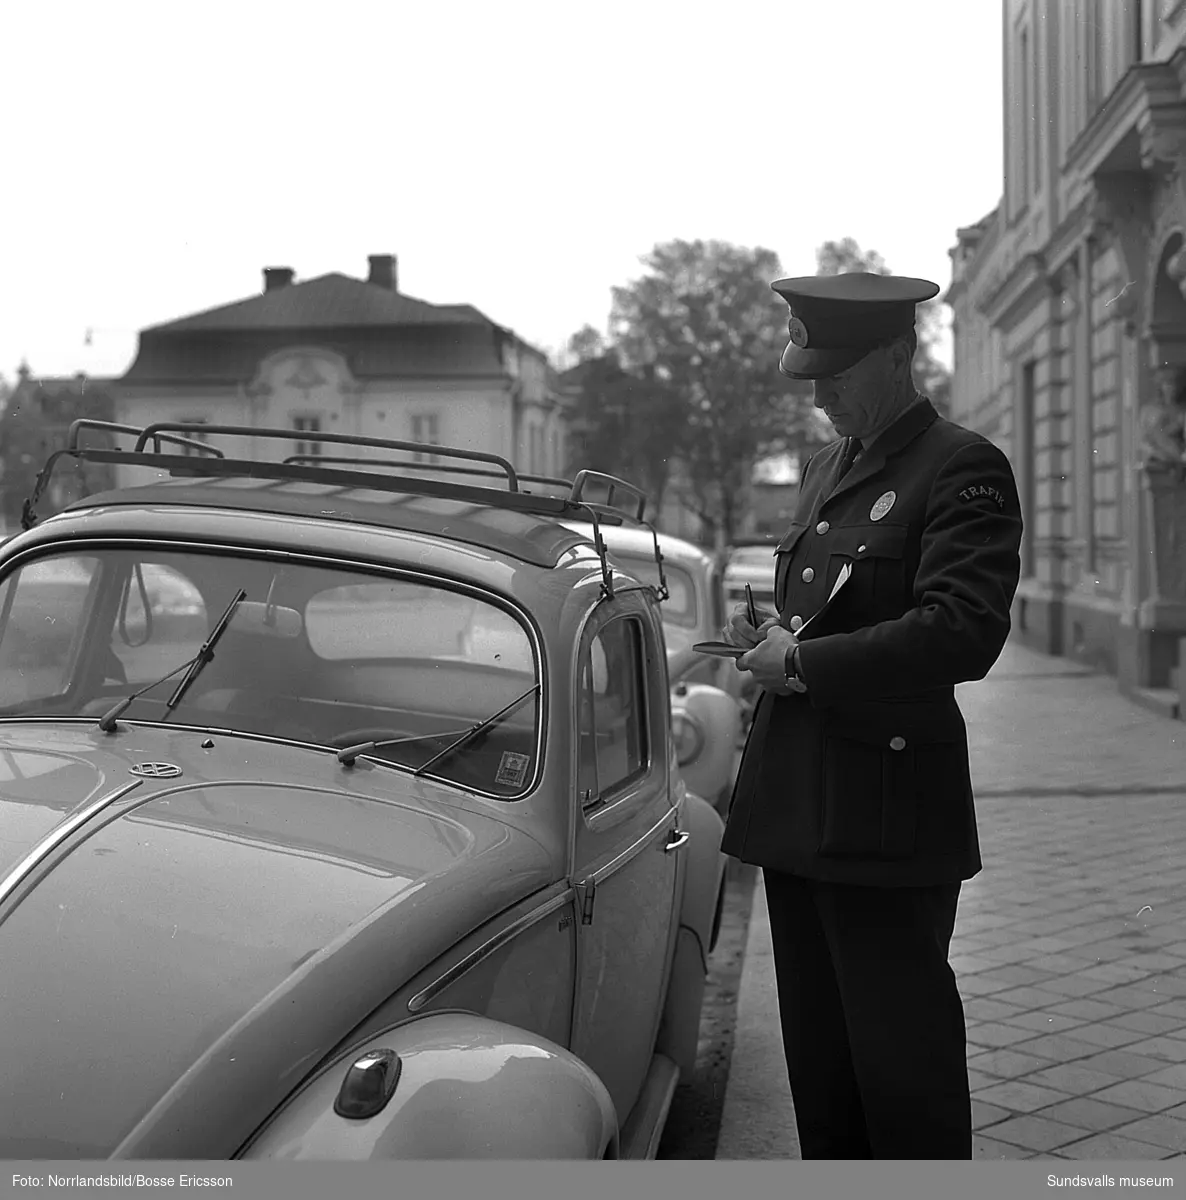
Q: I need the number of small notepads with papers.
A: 1